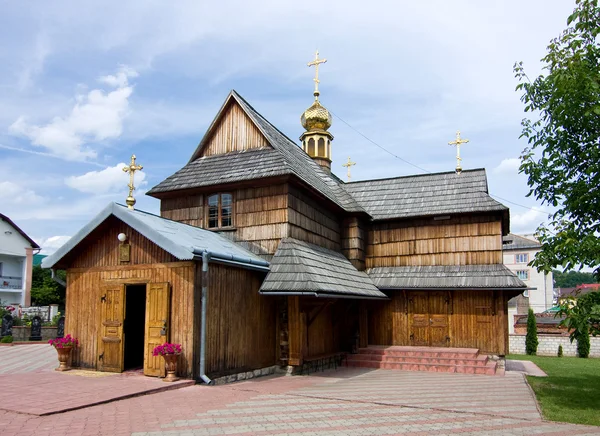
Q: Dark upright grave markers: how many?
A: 3